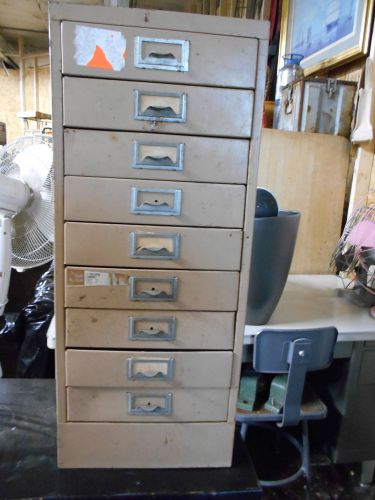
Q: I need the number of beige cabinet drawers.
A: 9